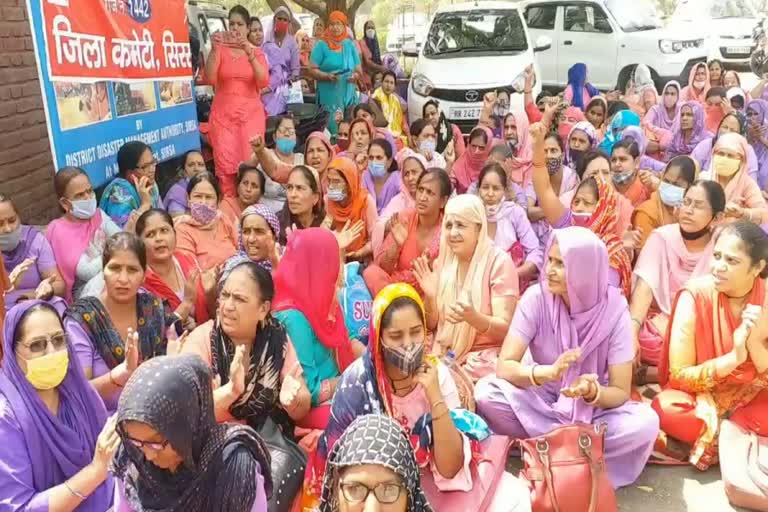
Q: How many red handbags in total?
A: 1